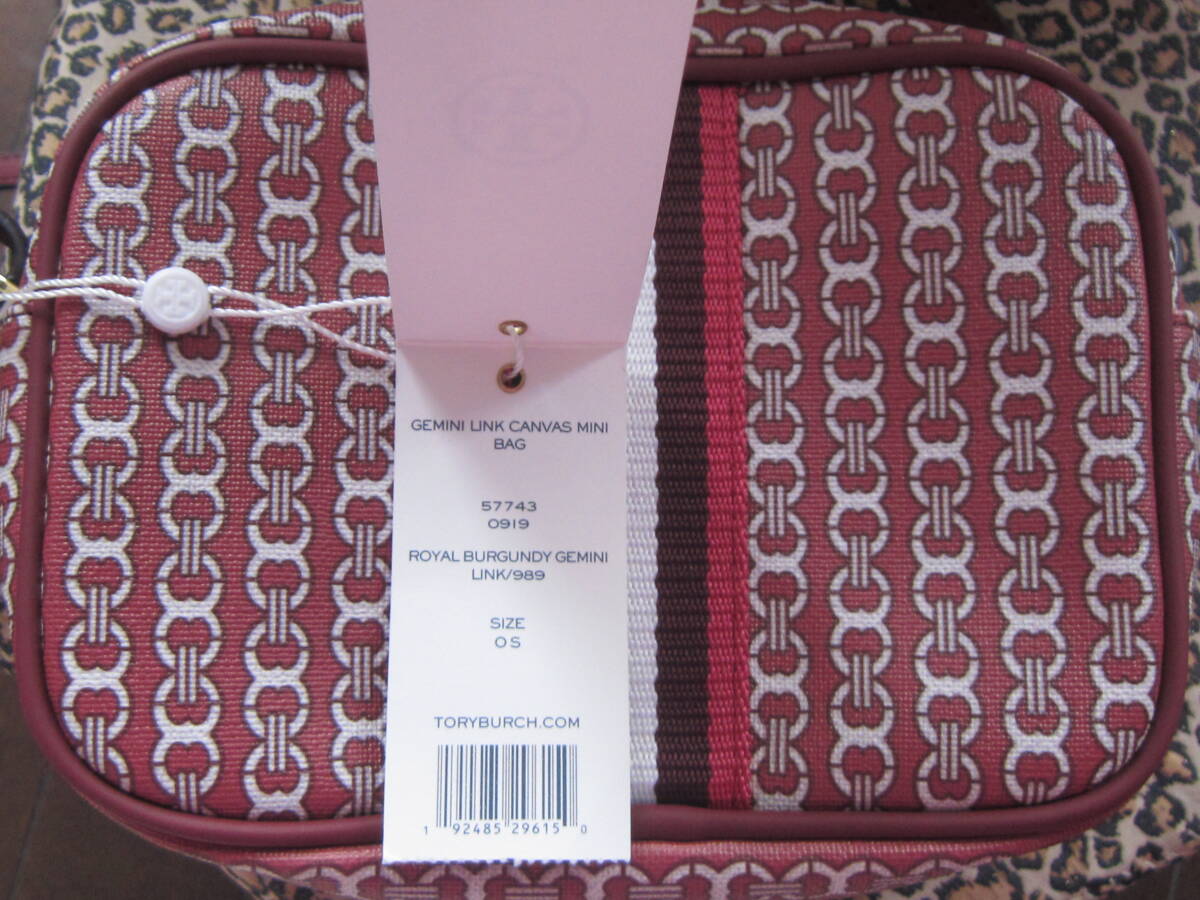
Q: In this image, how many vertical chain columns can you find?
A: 9